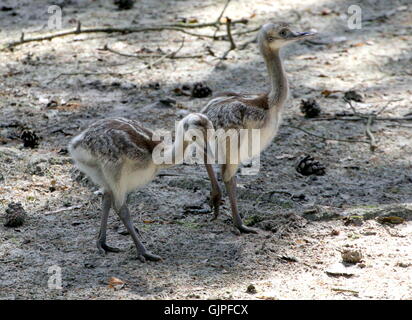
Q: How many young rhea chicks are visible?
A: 2